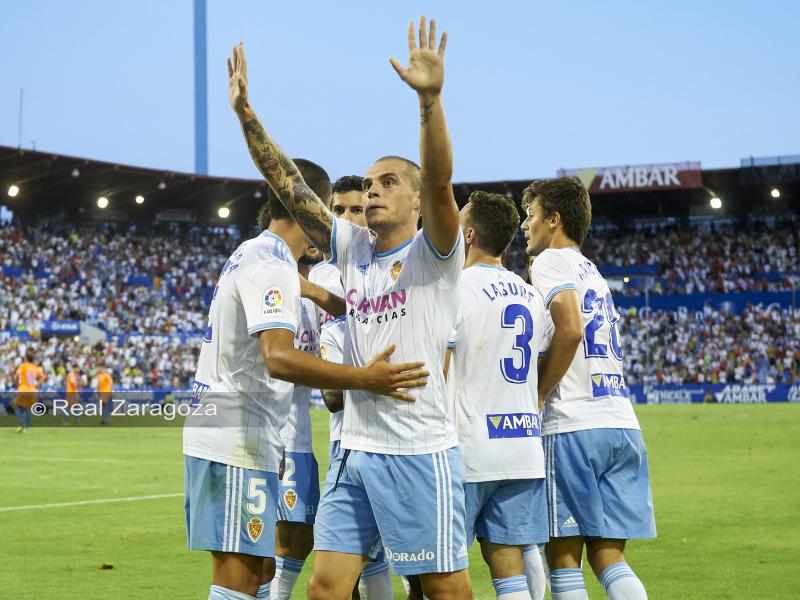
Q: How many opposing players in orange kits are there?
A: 3